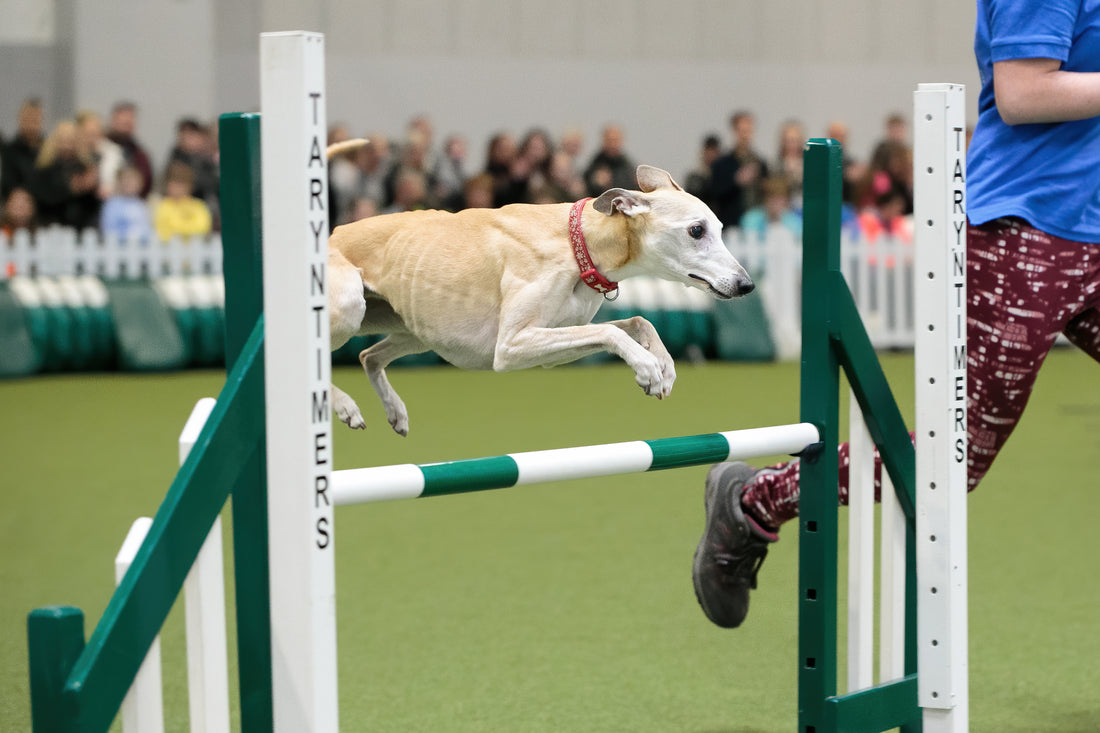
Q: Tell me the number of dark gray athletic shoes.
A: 1